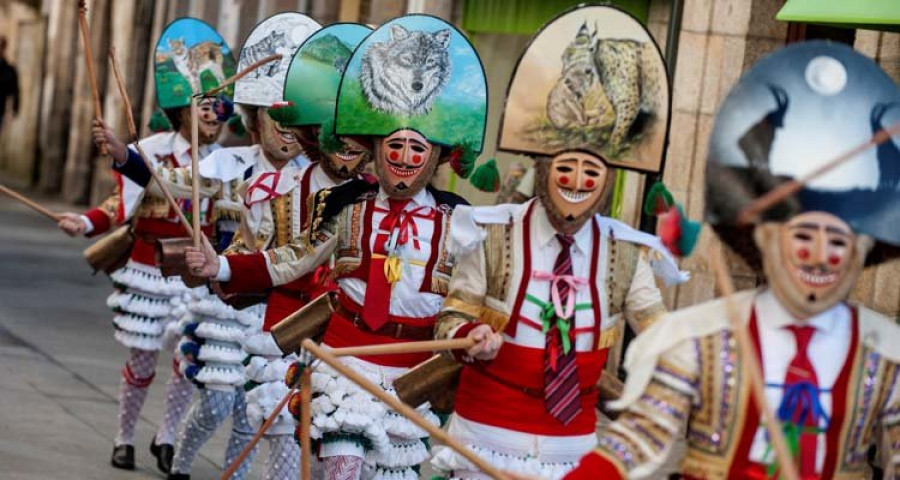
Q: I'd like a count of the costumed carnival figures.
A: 6